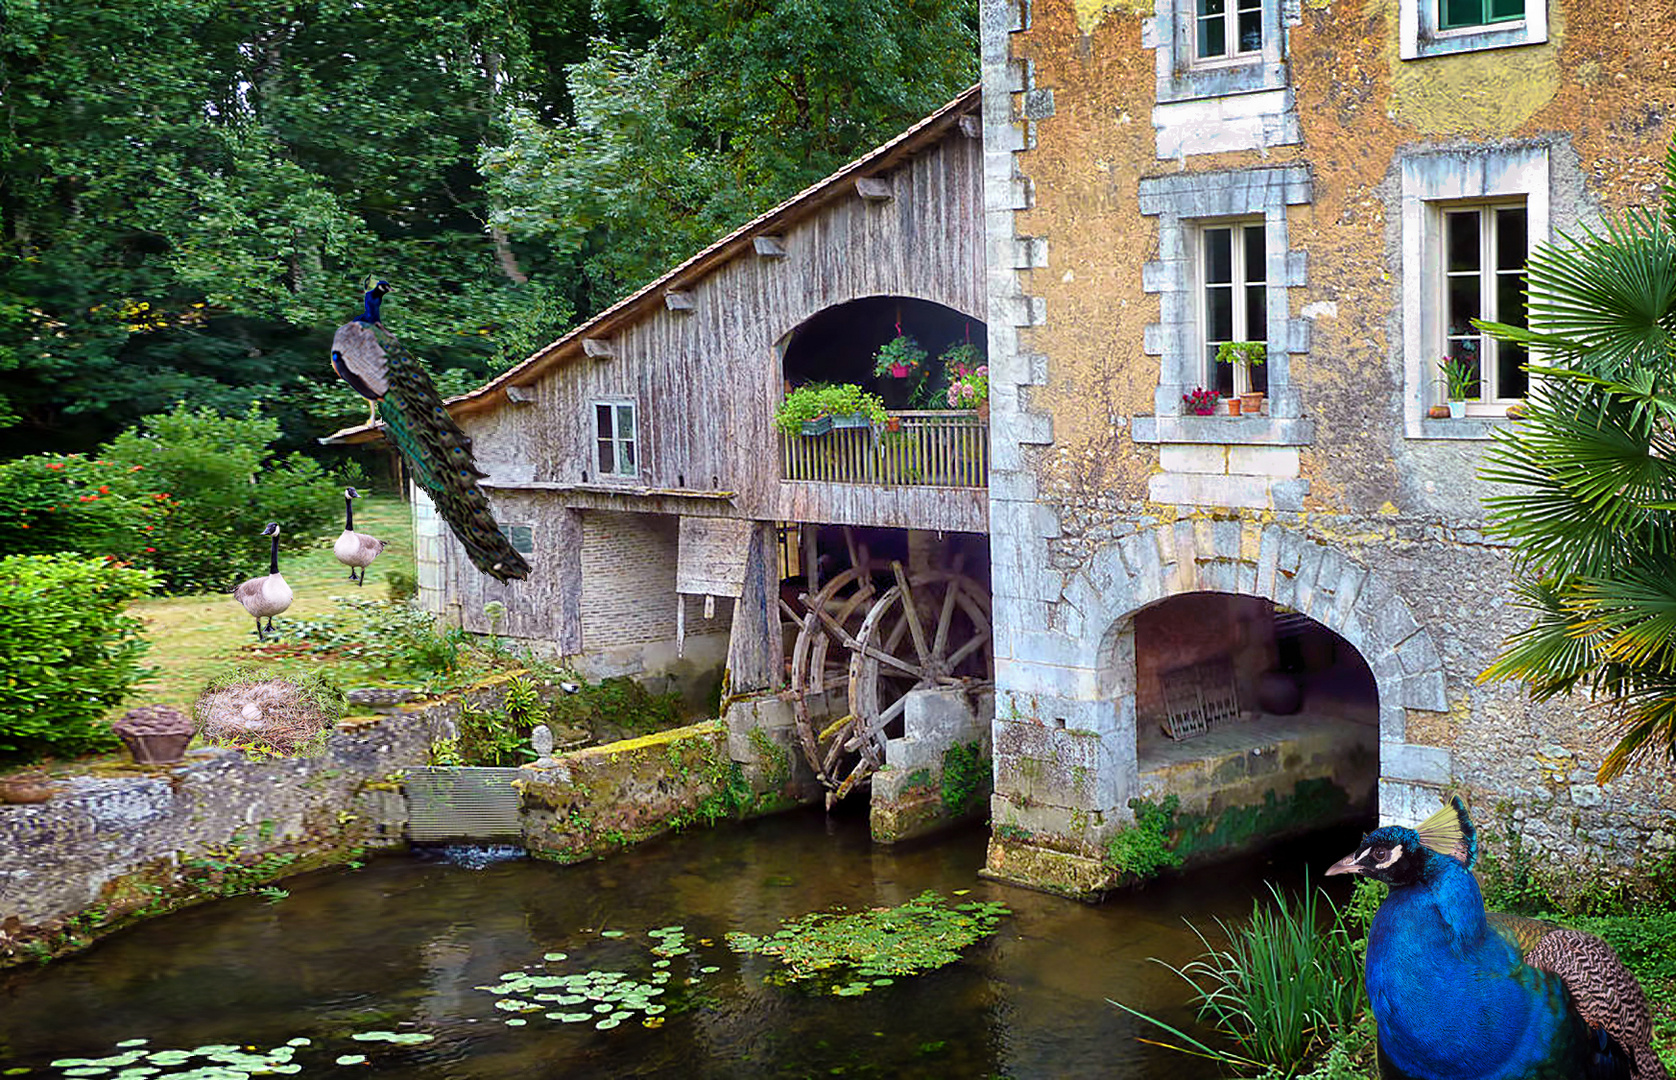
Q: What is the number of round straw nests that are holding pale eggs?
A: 1